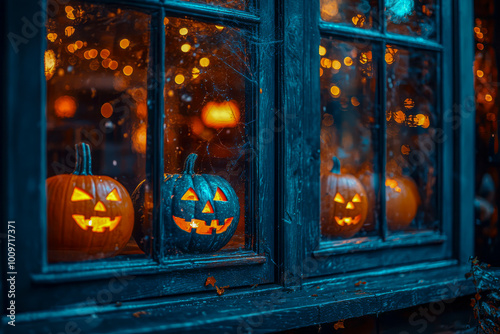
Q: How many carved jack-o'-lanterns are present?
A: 3